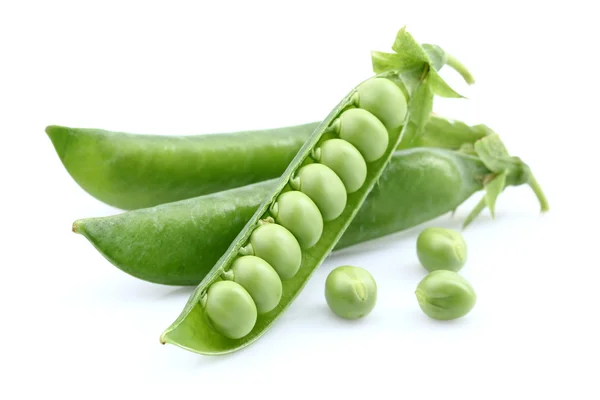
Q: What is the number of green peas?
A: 11